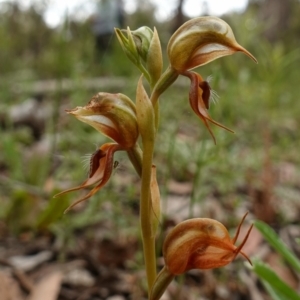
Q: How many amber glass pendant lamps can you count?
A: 0